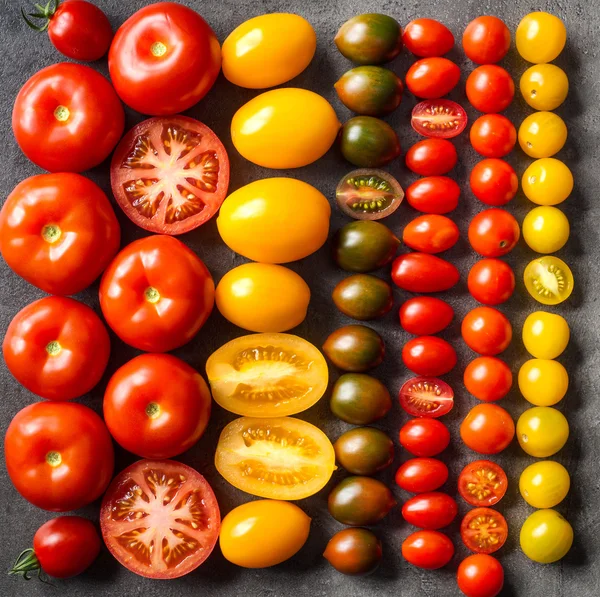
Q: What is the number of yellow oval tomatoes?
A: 7